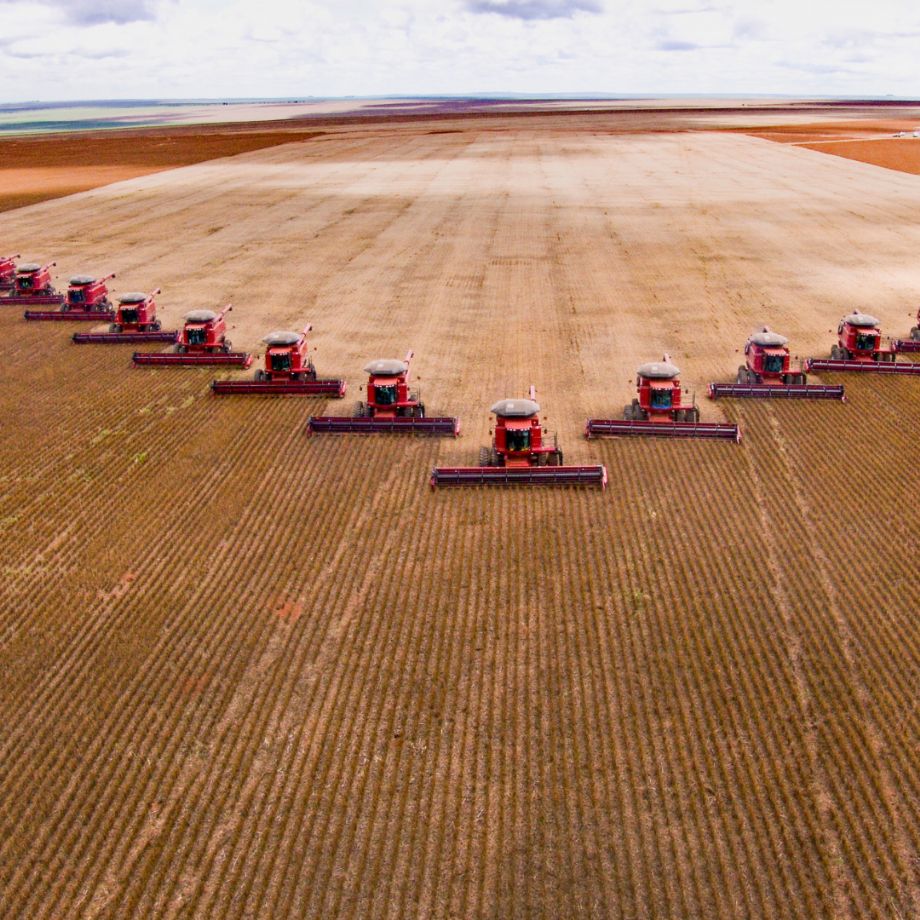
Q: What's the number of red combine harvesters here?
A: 12